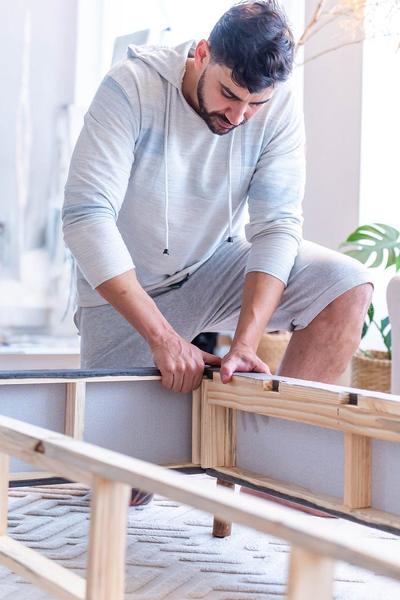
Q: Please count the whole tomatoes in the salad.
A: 0